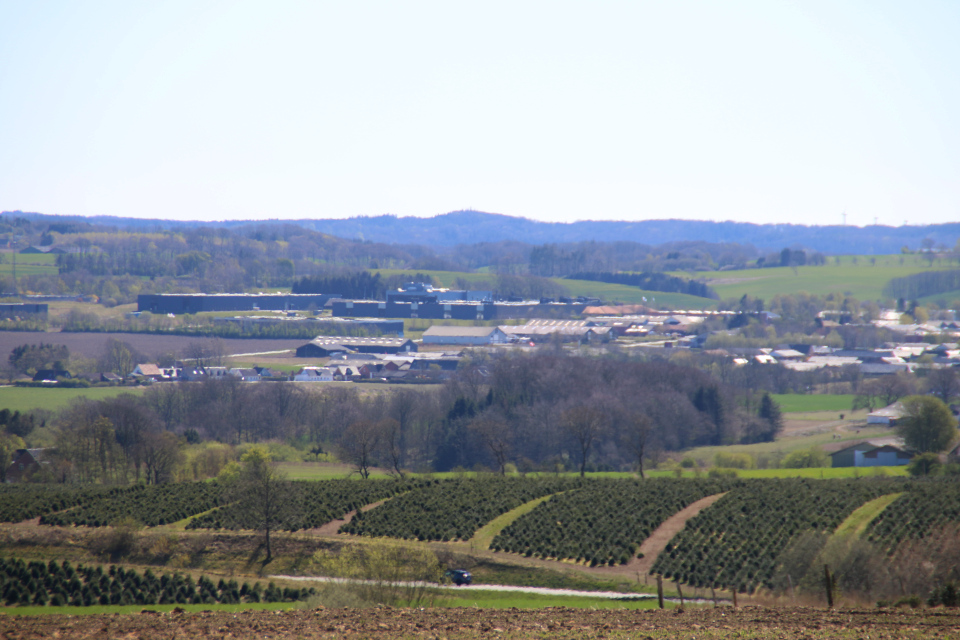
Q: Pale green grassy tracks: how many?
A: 3